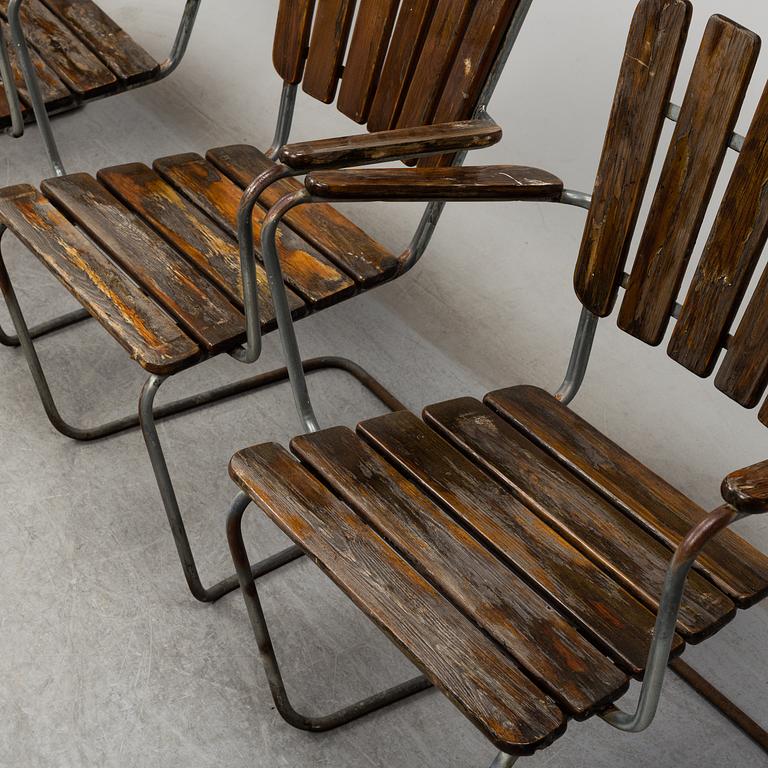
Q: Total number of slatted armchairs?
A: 3